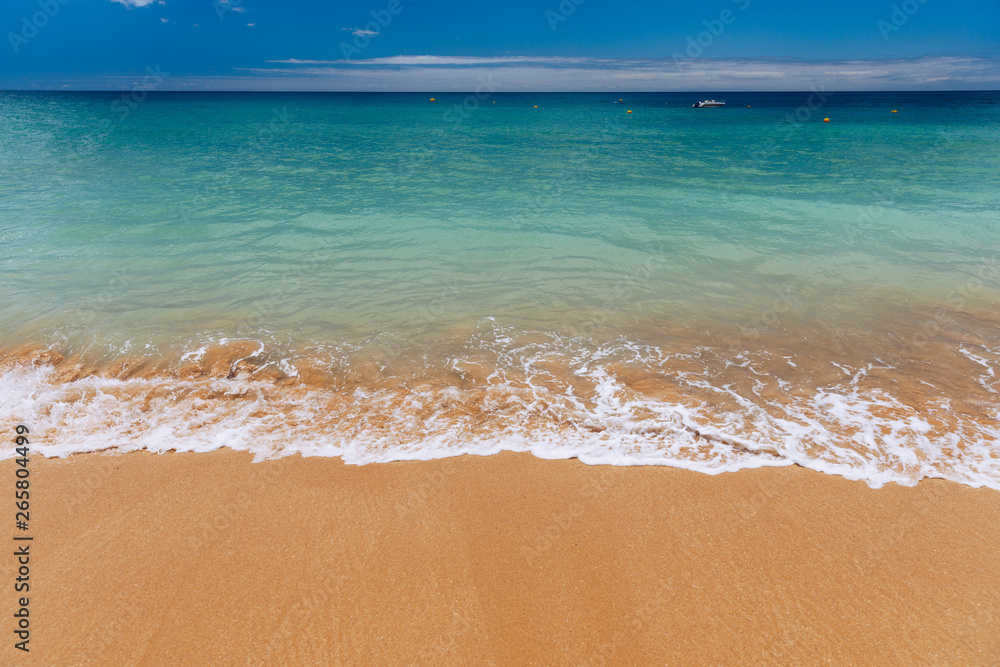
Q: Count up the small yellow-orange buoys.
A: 8